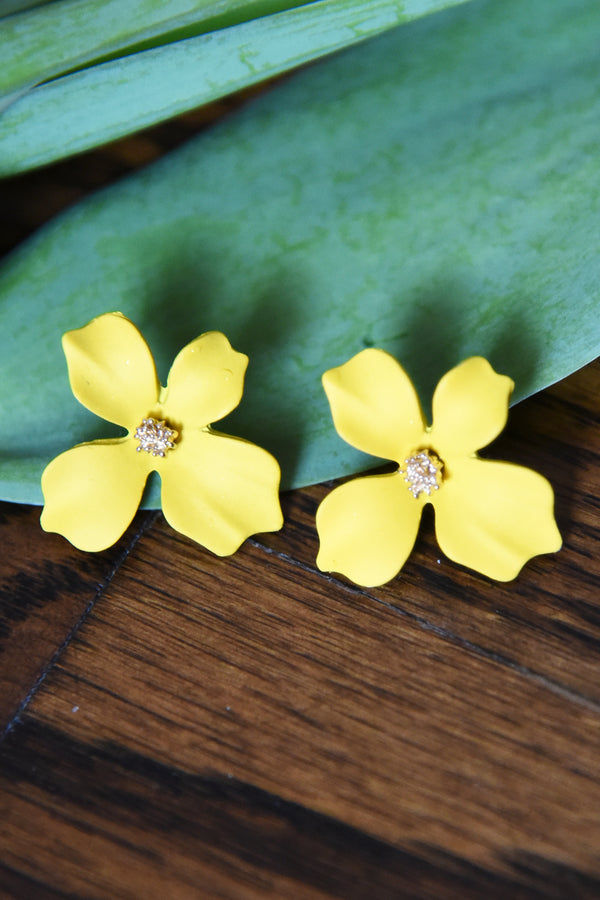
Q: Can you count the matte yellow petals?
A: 8